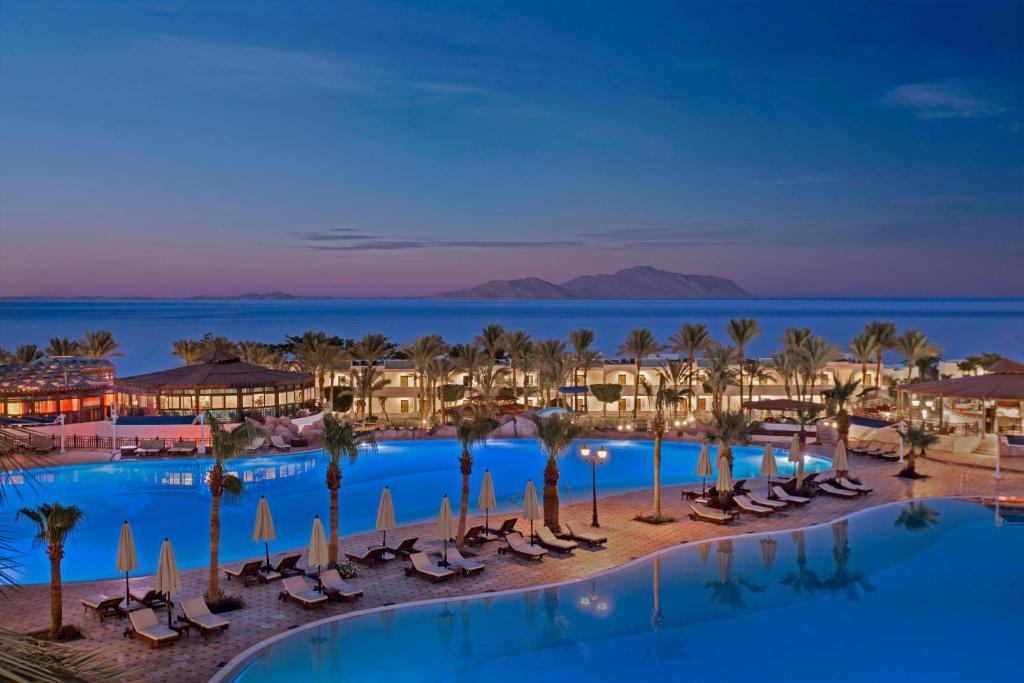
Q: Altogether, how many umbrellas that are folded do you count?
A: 13